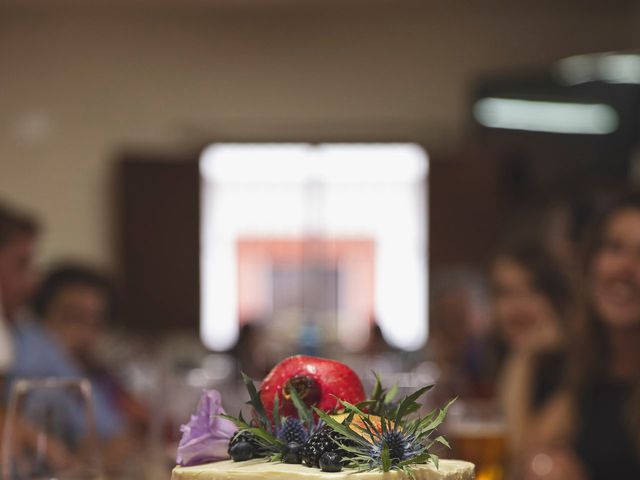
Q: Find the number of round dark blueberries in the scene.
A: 3